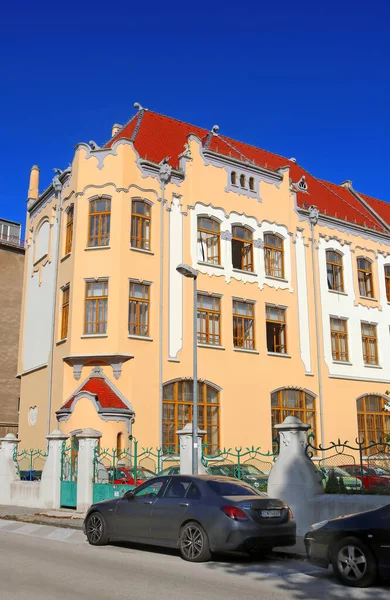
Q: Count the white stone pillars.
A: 5